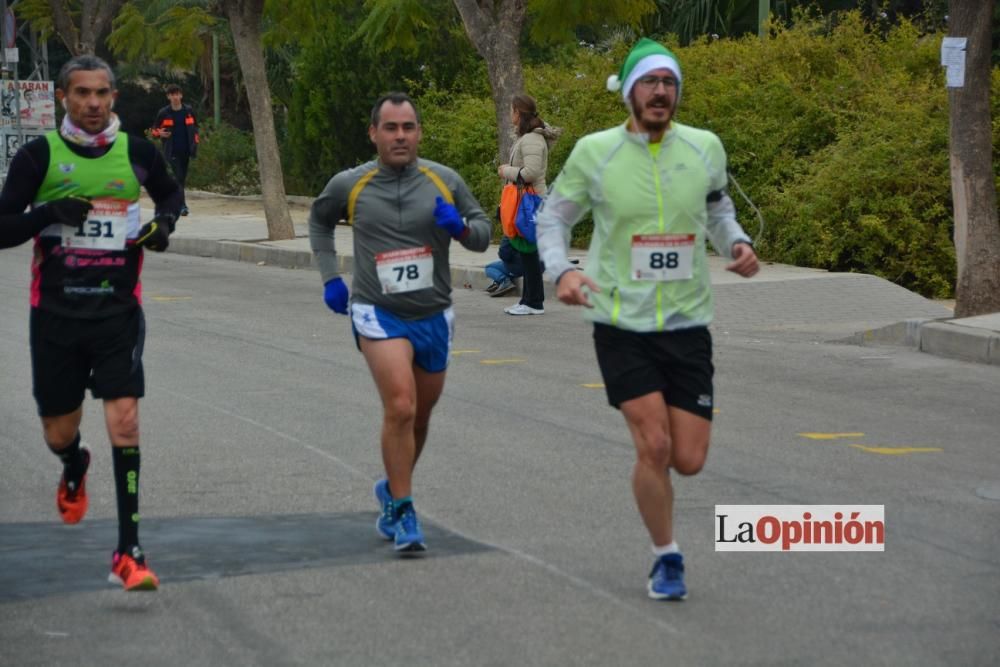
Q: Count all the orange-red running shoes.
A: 2